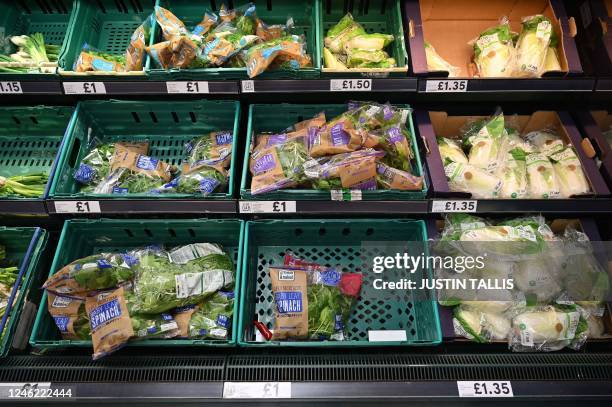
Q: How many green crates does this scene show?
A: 10